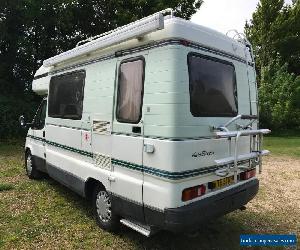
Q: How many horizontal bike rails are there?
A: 2